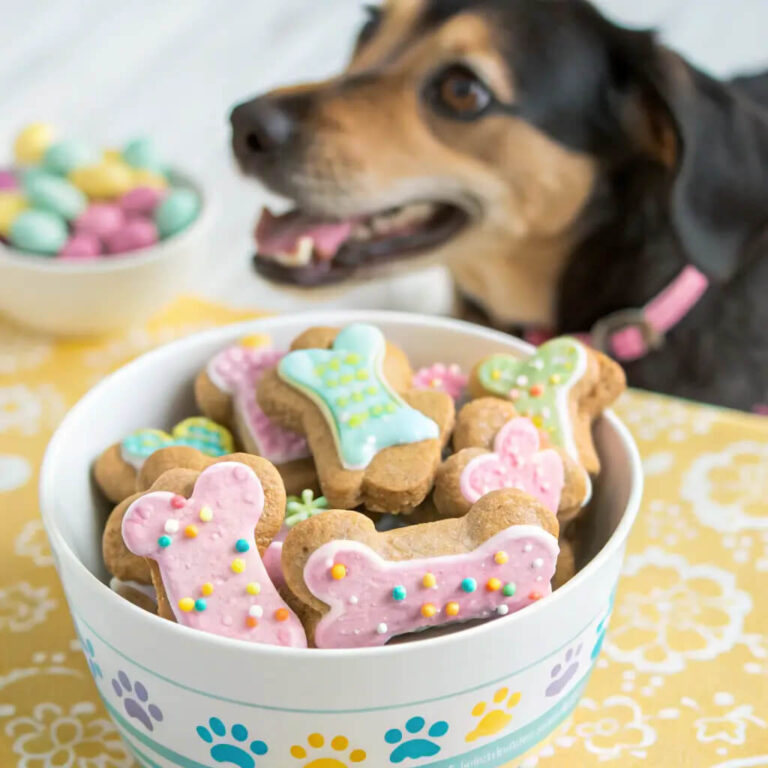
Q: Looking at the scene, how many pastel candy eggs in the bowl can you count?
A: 15